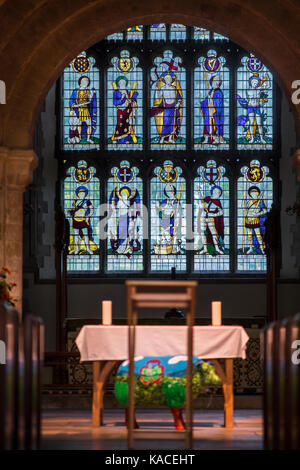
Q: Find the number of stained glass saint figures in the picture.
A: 10